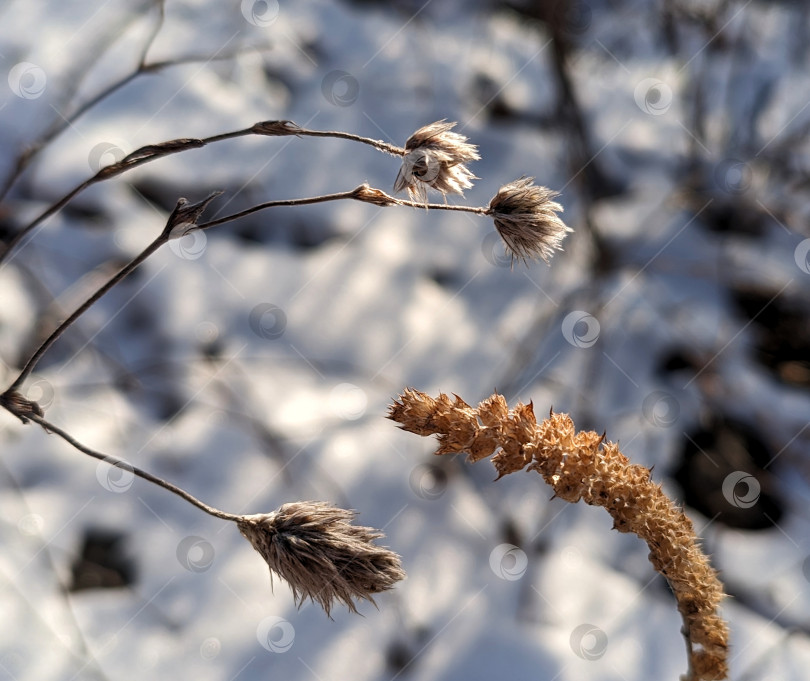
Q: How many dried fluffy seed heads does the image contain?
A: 3